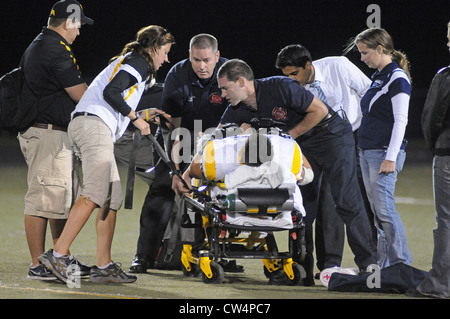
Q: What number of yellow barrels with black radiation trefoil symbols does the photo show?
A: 0